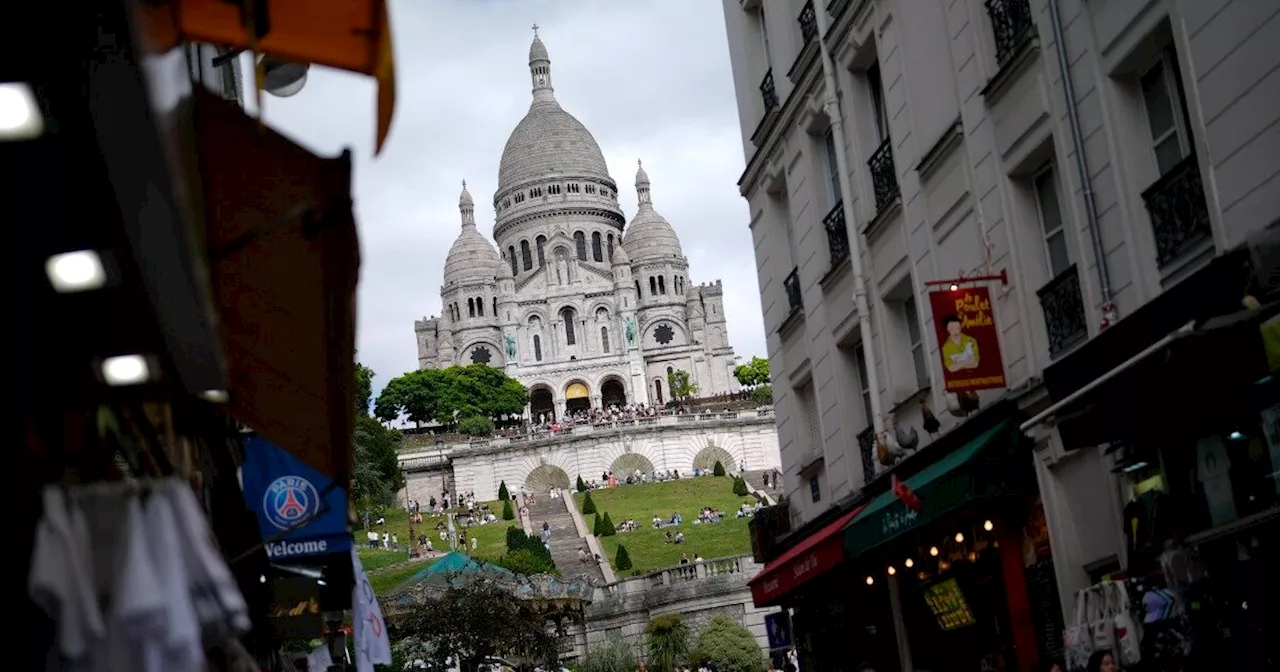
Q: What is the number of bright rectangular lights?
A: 3